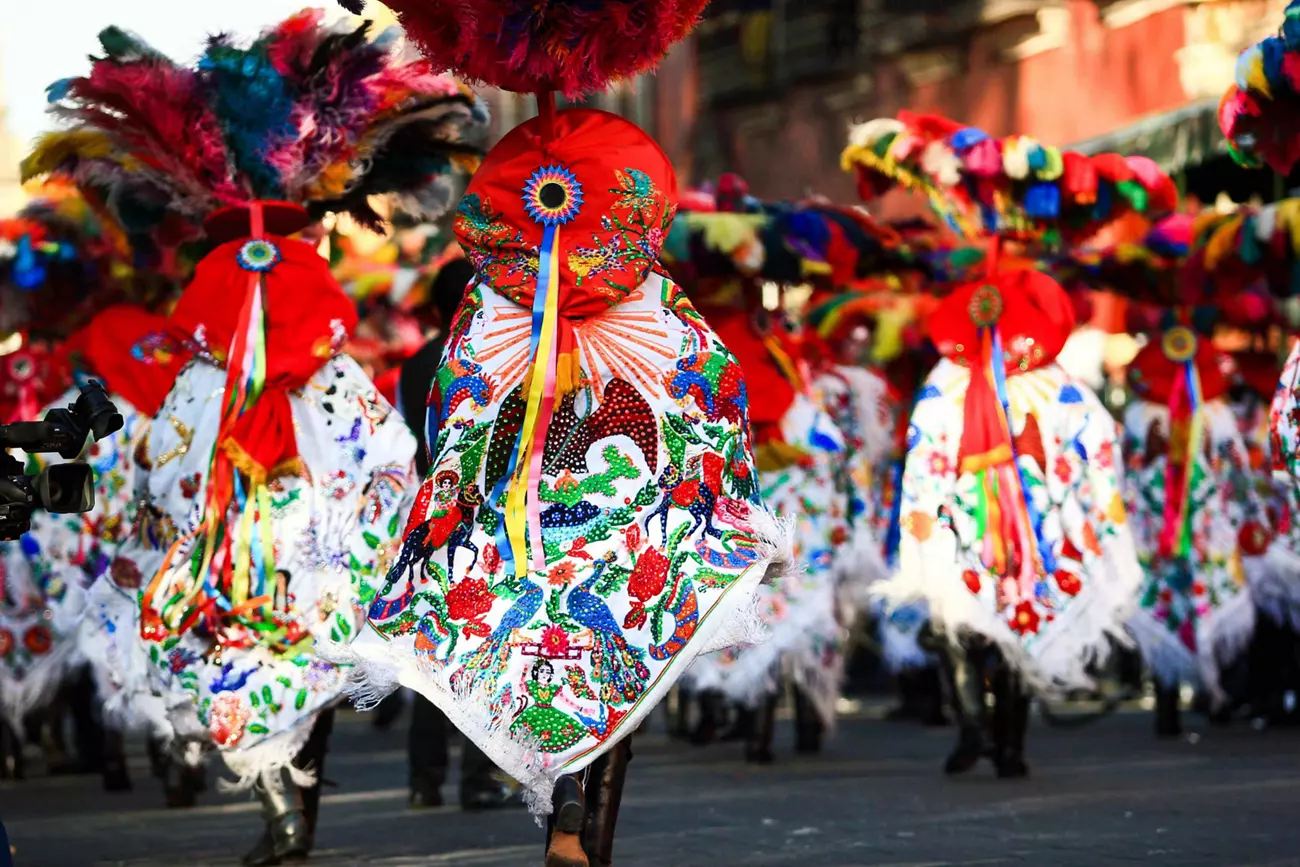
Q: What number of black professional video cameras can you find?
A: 1